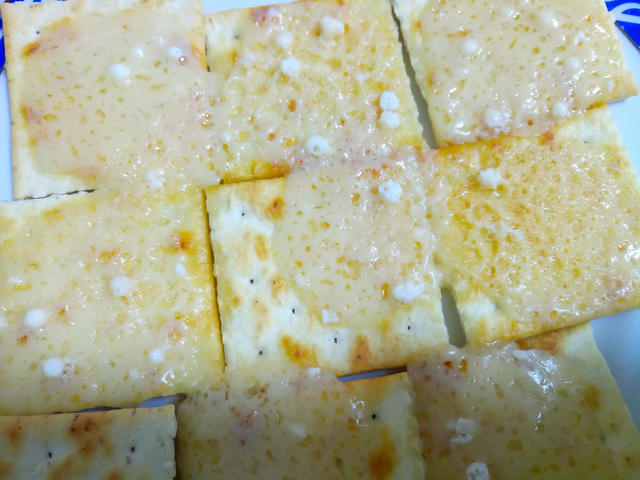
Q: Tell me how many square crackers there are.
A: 9